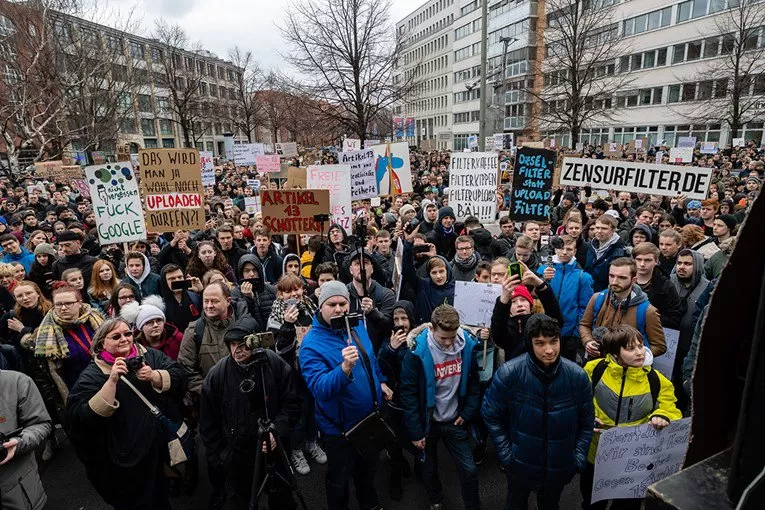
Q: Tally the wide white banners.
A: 1